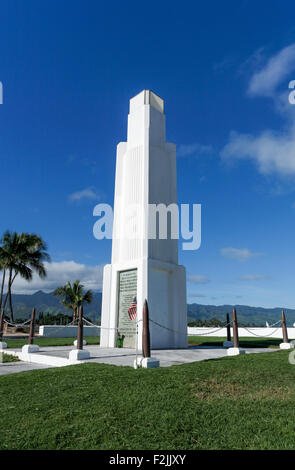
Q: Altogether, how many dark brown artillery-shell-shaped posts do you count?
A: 7